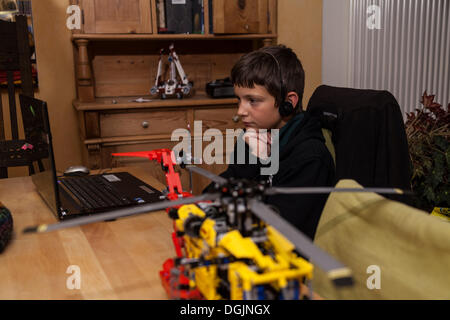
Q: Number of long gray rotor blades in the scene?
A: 4